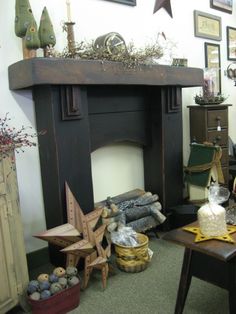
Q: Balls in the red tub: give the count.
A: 11